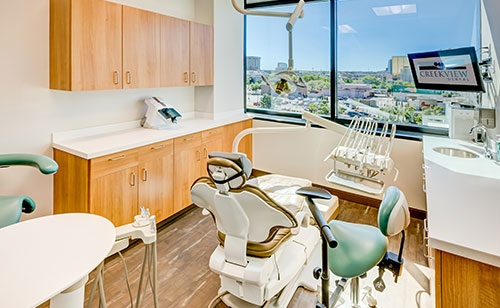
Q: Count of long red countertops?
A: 0